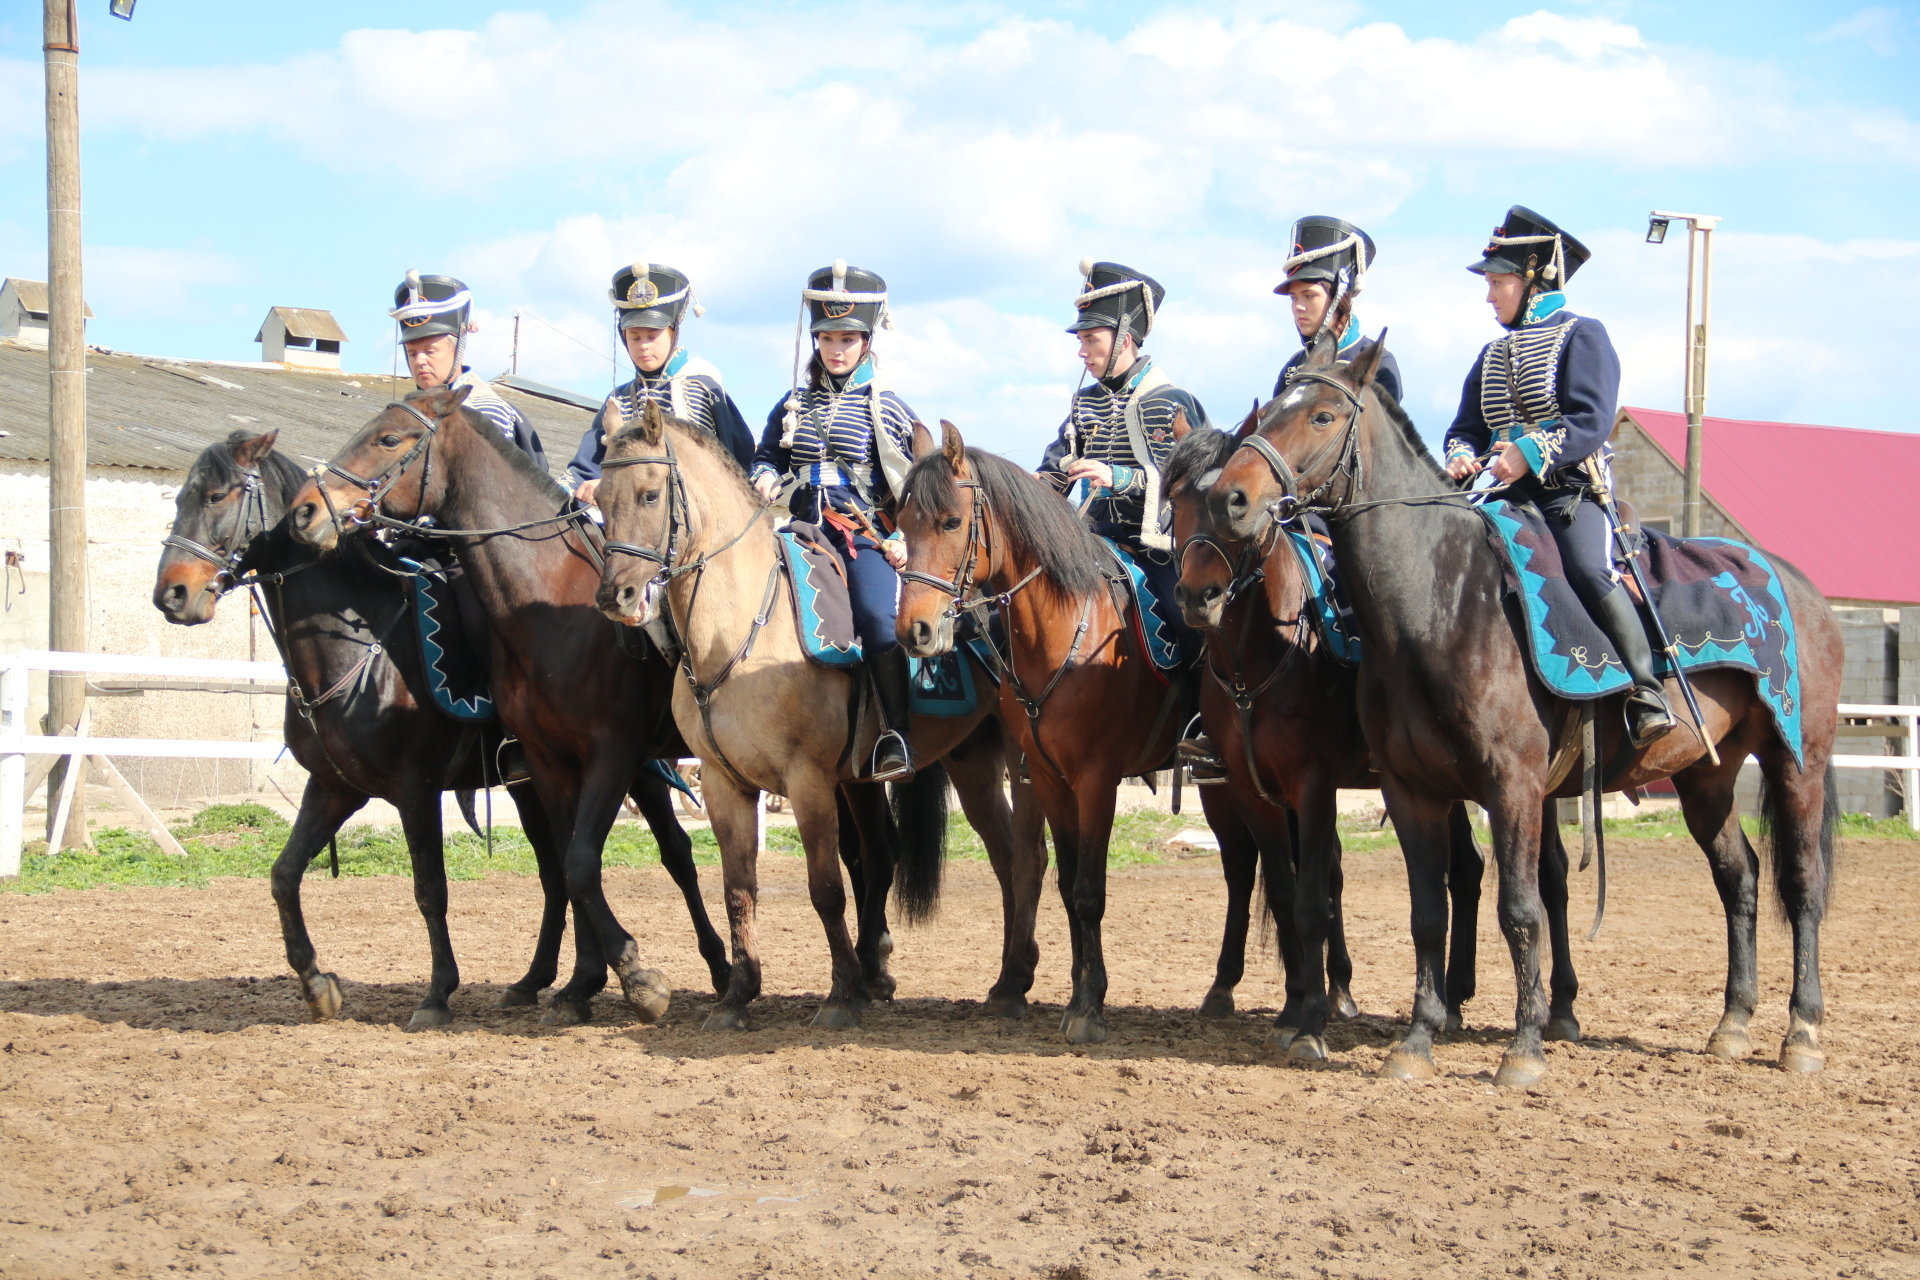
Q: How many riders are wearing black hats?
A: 6